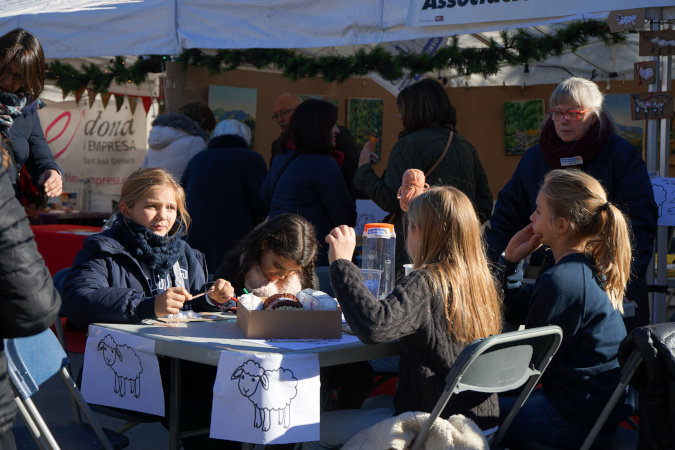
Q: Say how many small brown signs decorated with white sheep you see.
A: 4